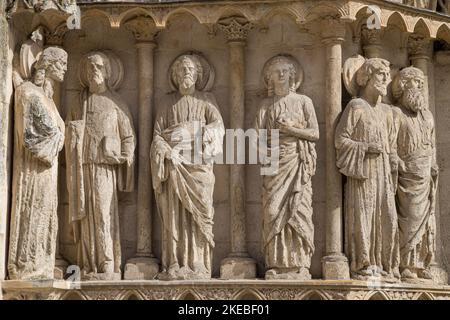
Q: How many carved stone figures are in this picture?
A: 6